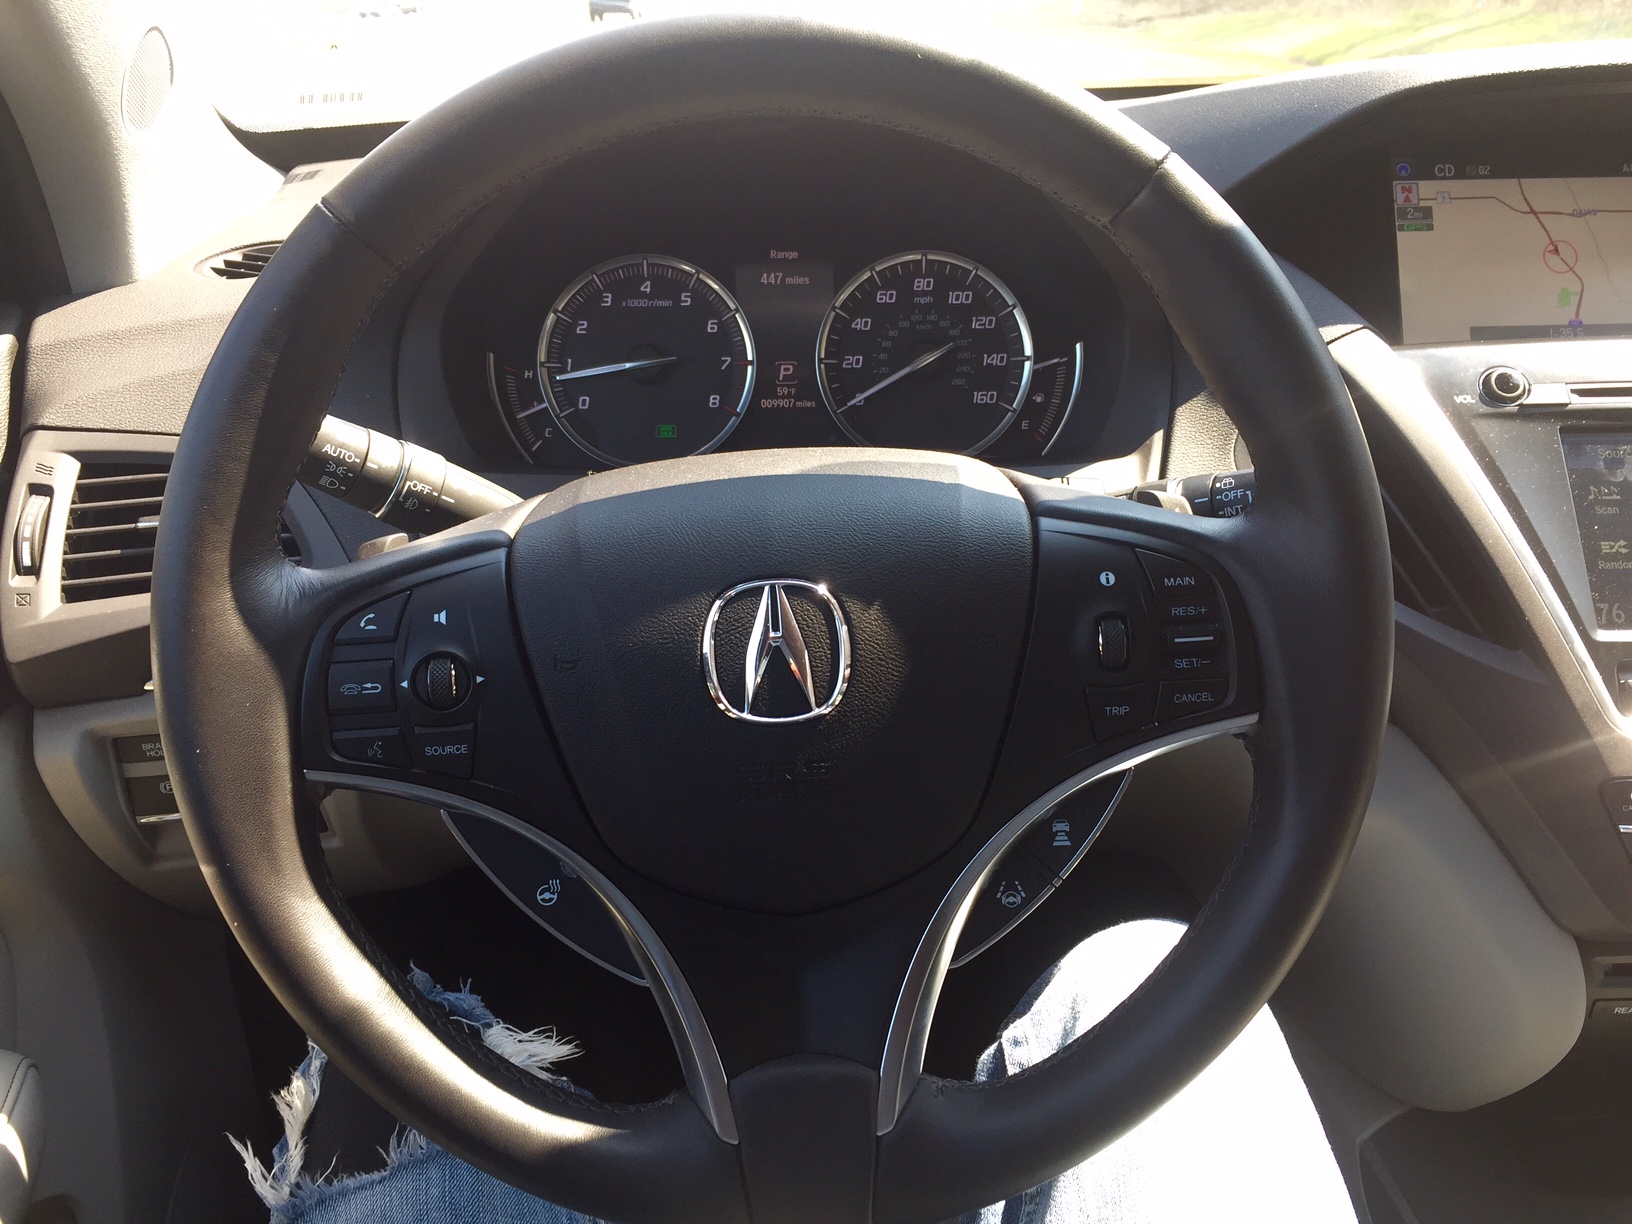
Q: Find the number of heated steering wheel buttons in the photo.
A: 1